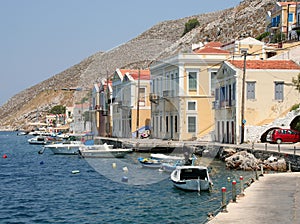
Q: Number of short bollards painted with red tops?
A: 3